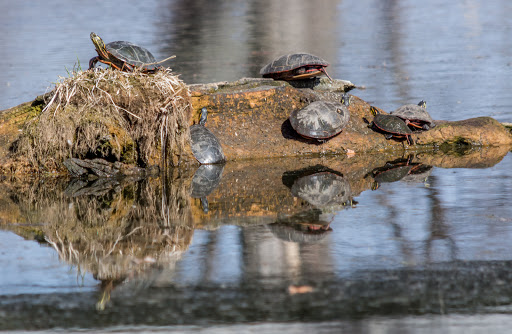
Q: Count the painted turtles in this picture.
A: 6